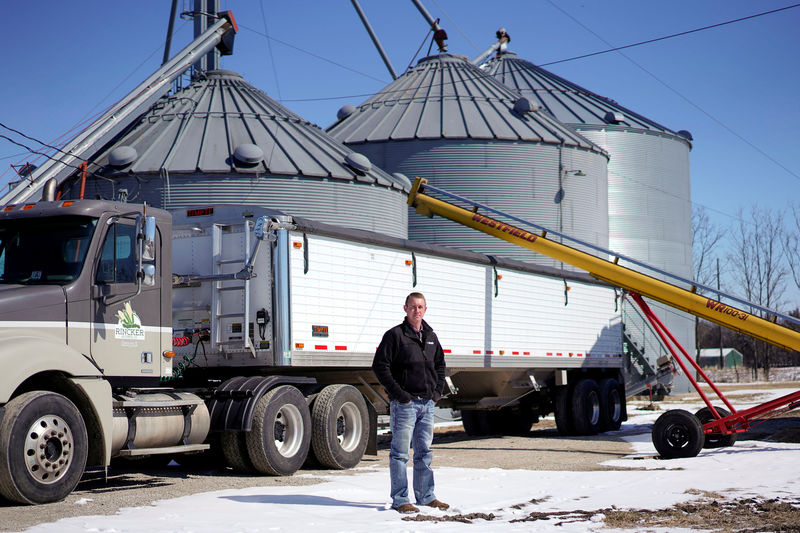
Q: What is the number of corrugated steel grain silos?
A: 3